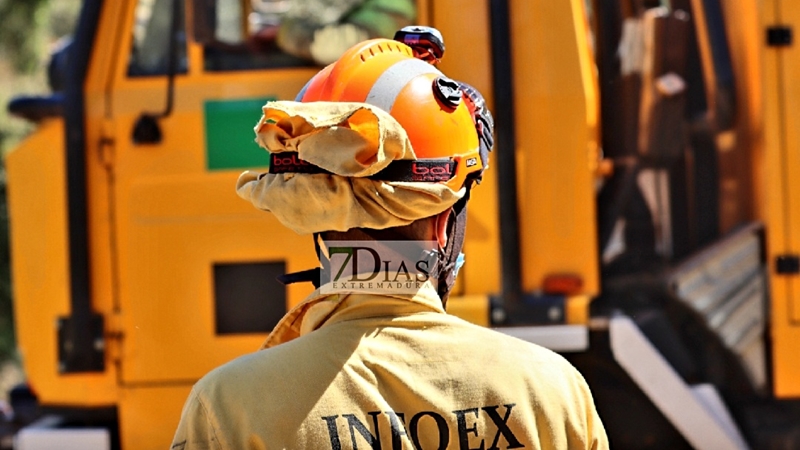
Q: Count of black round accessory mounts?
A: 1